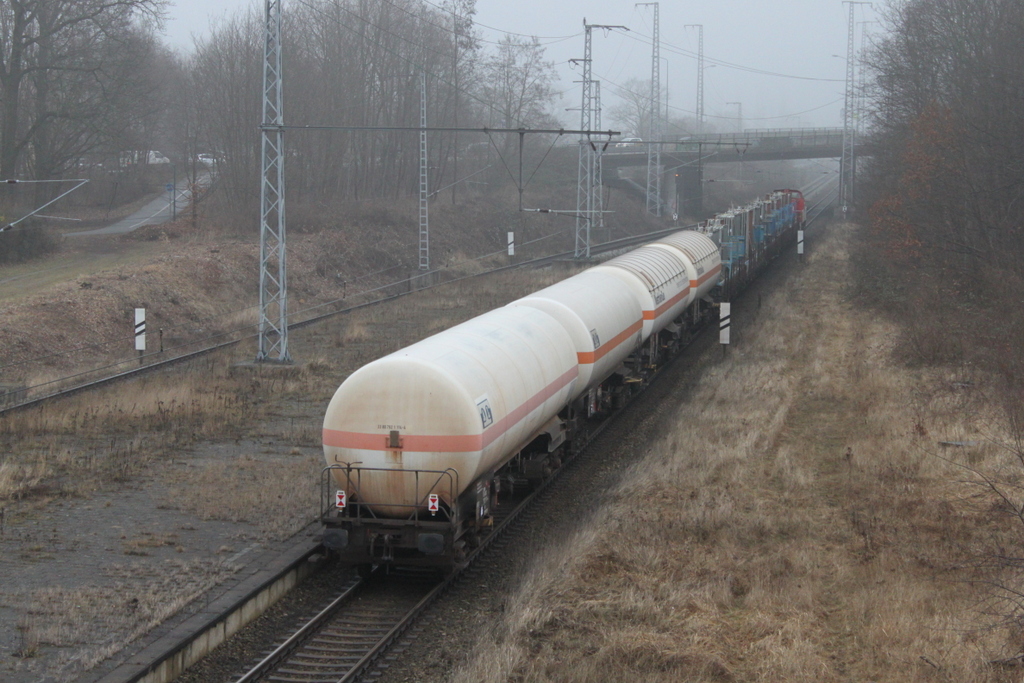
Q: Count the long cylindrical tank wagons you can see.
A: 4